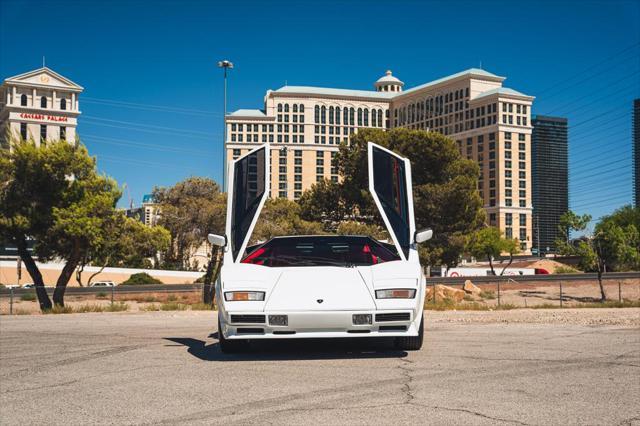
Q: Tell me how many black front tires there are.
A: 2